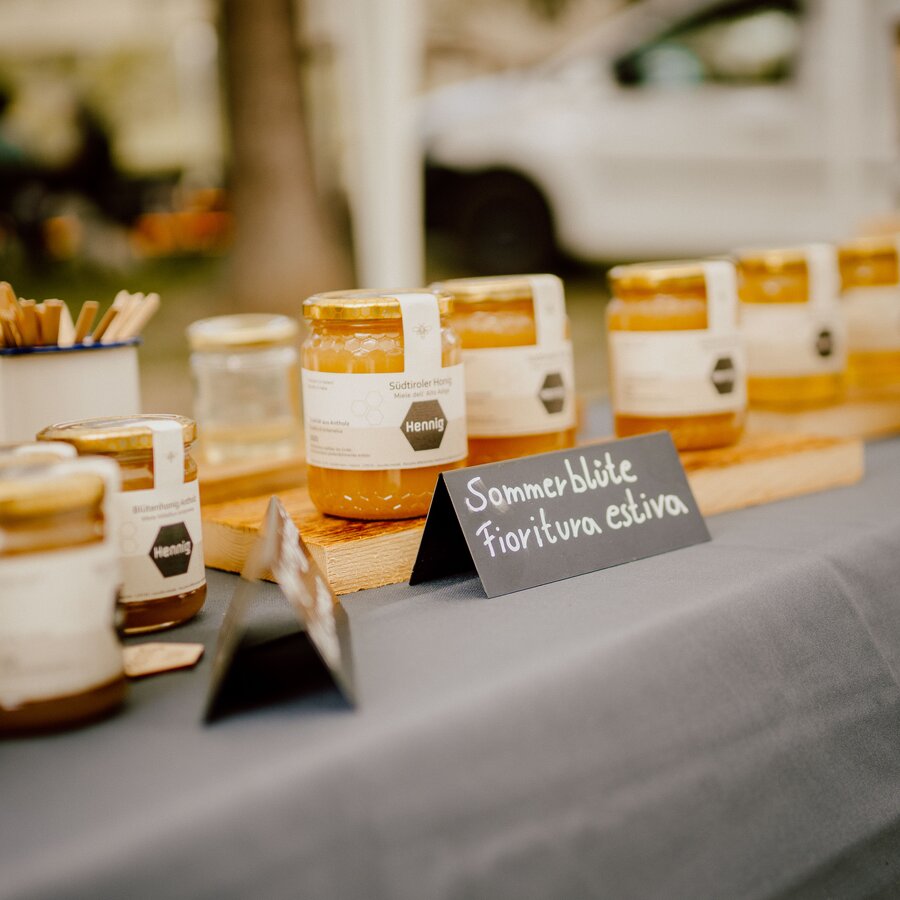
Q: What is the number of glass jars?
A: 9